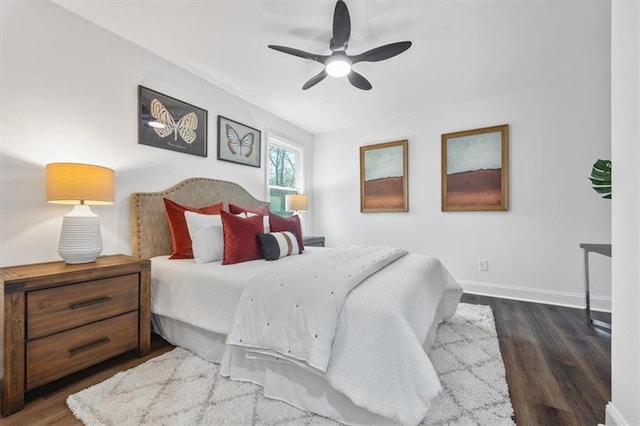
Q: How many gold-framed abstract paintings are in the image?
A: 2